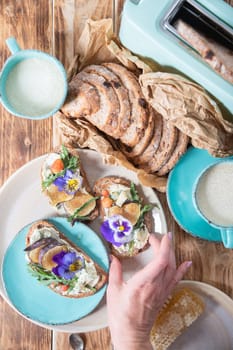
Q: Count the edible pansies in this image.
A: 3